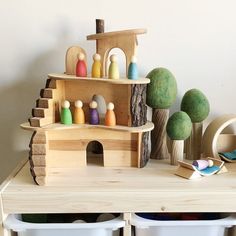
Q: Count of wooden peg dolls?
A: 9